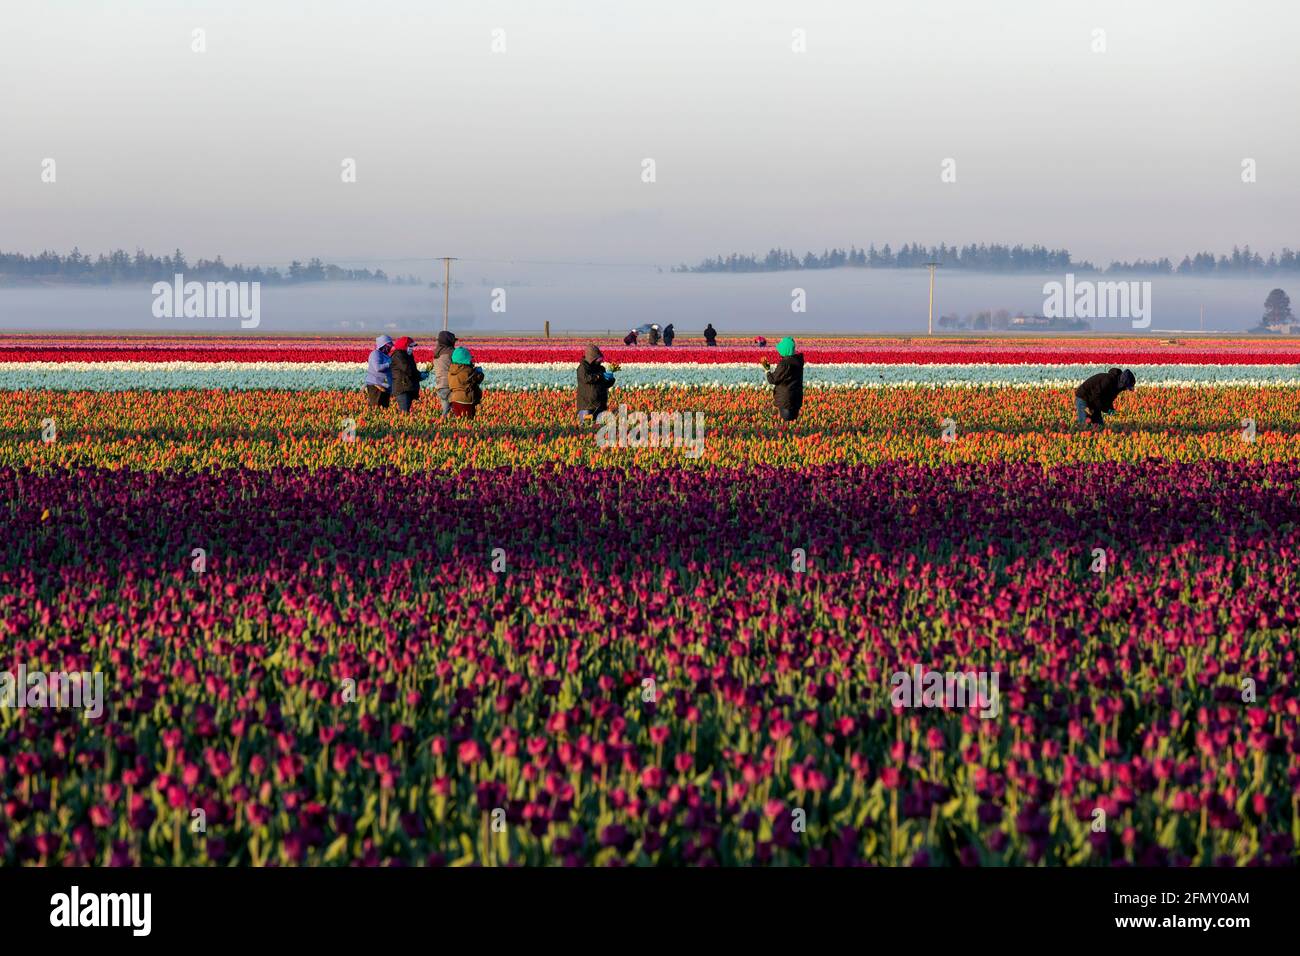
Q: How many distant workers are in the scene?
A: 5